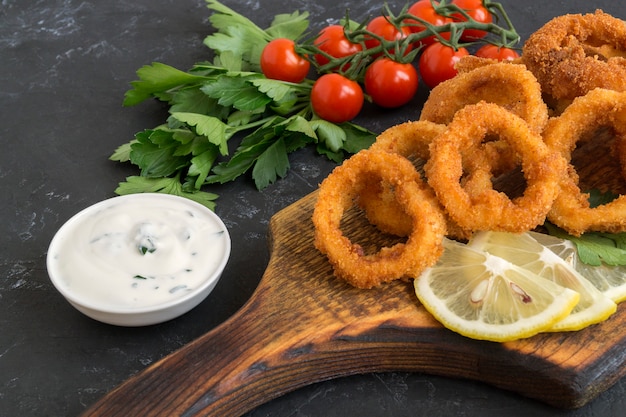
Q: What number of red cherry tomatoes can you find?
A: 9